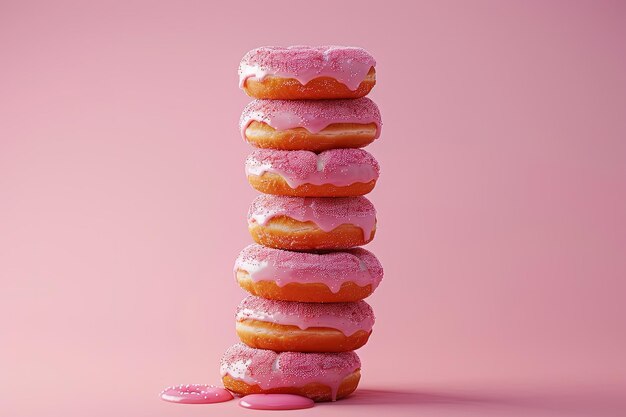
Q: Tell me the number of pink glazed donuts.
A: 7